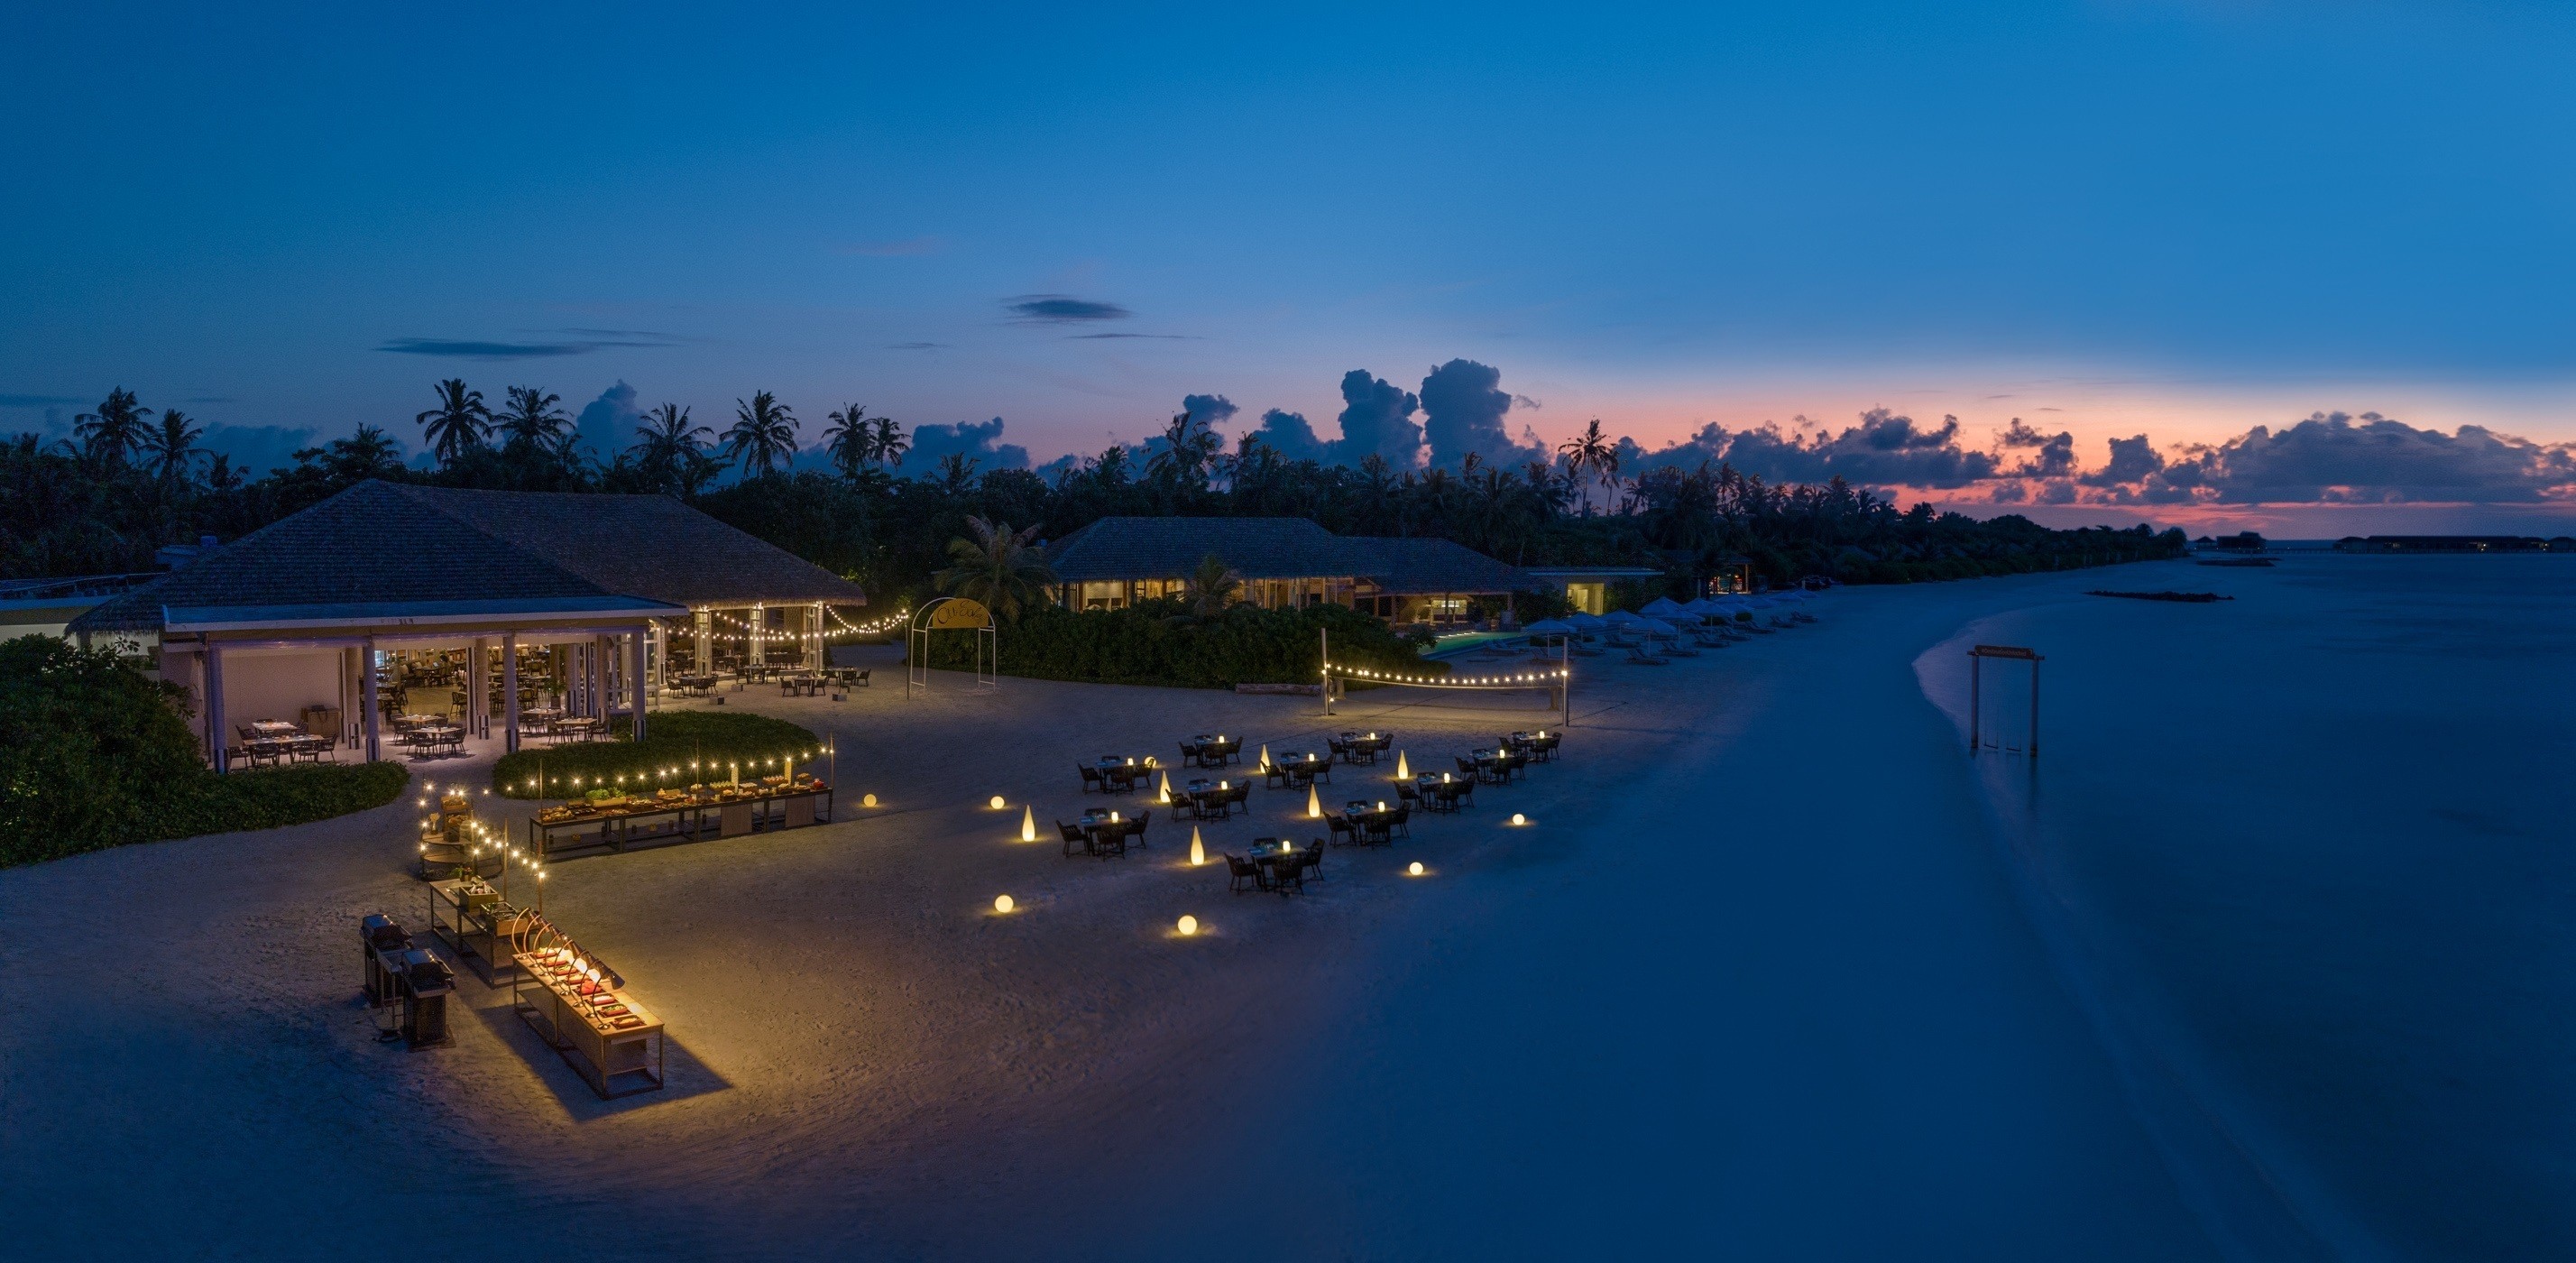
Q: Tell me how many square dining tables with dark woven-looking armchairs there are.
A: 11